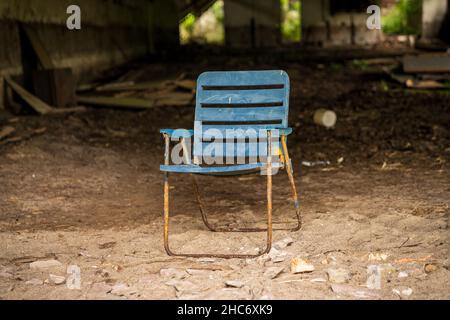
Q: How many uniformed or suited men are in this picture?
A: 0